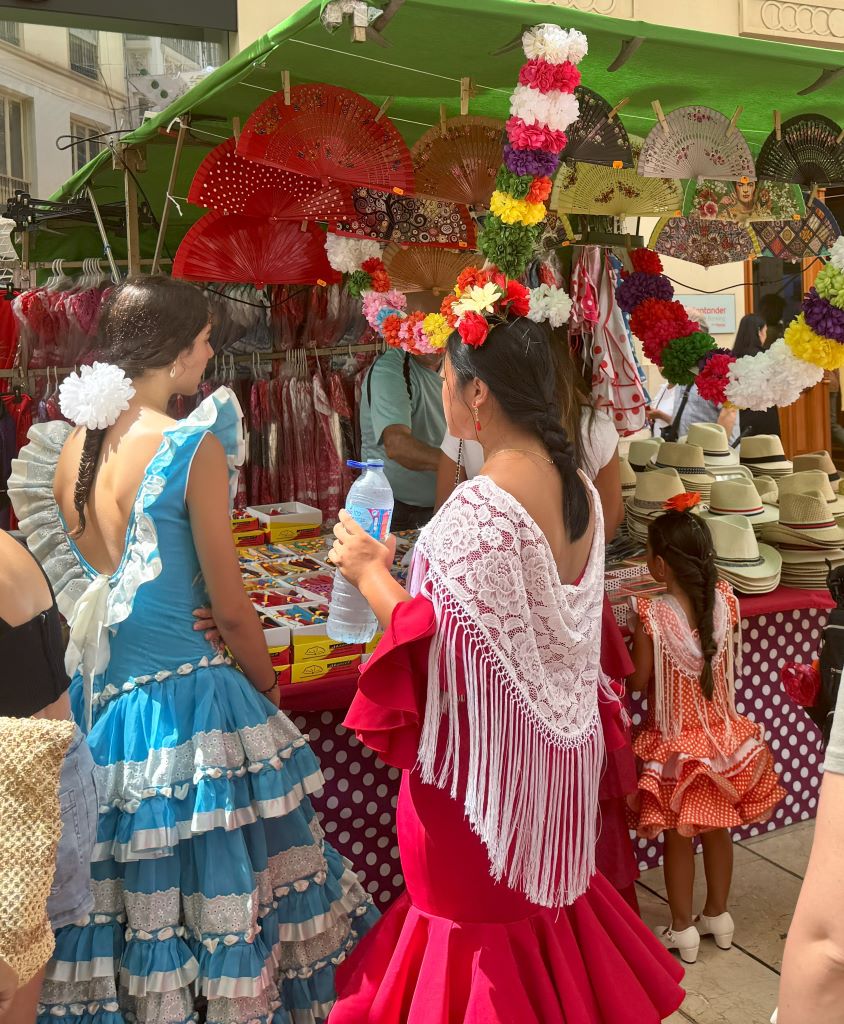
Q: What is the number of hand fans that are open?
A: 14